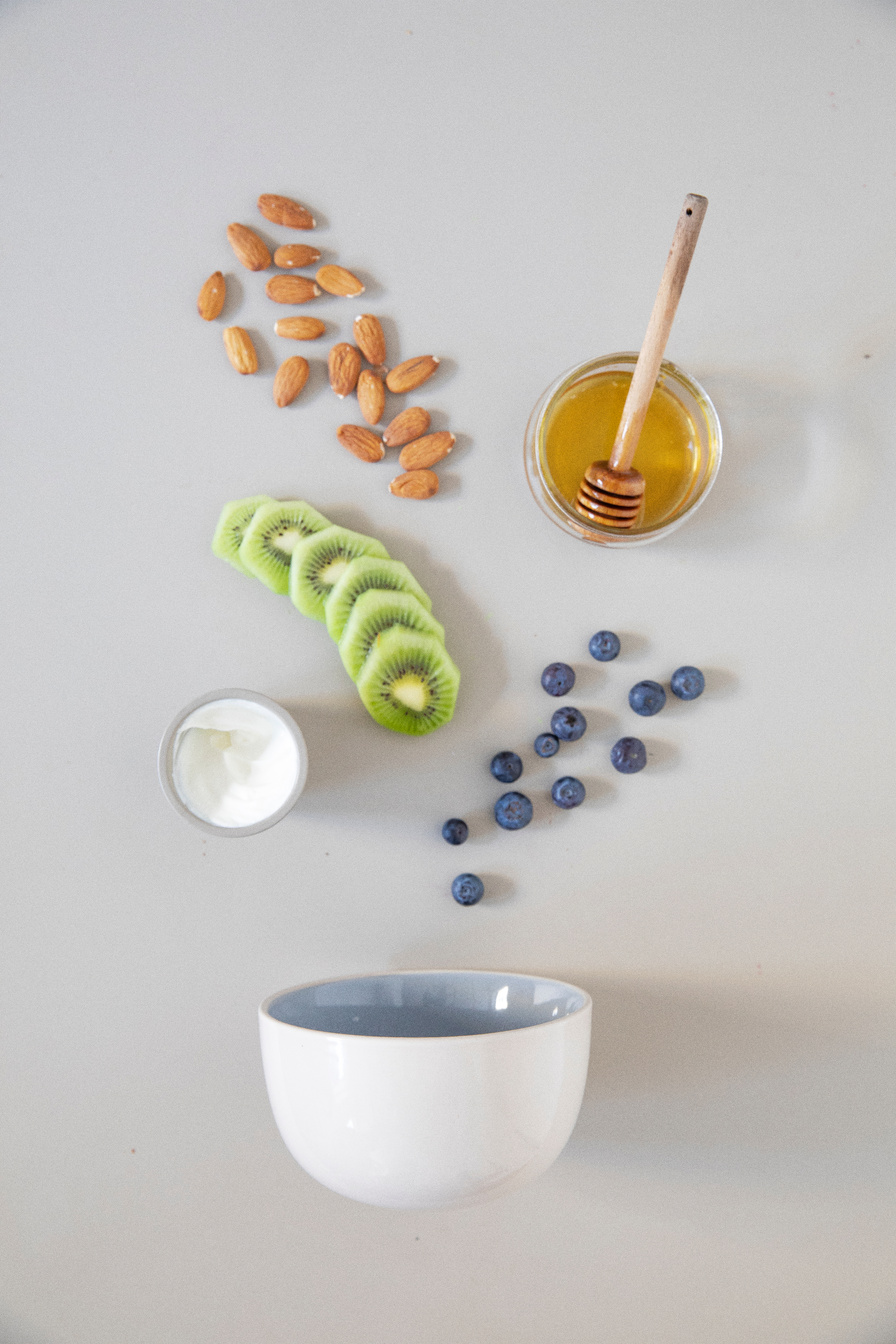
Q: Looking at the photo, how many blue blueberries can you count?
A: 12